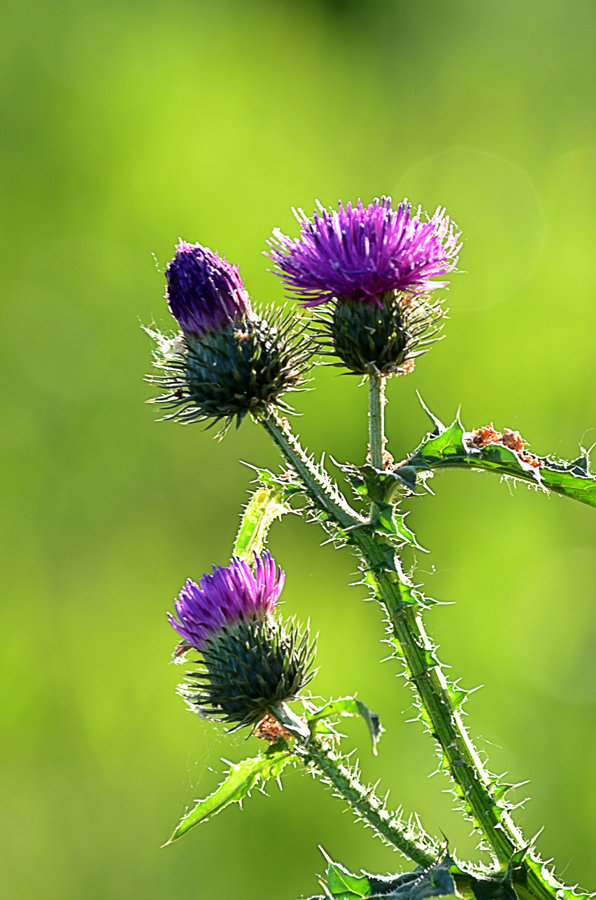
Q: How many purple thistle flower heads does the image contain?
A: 3